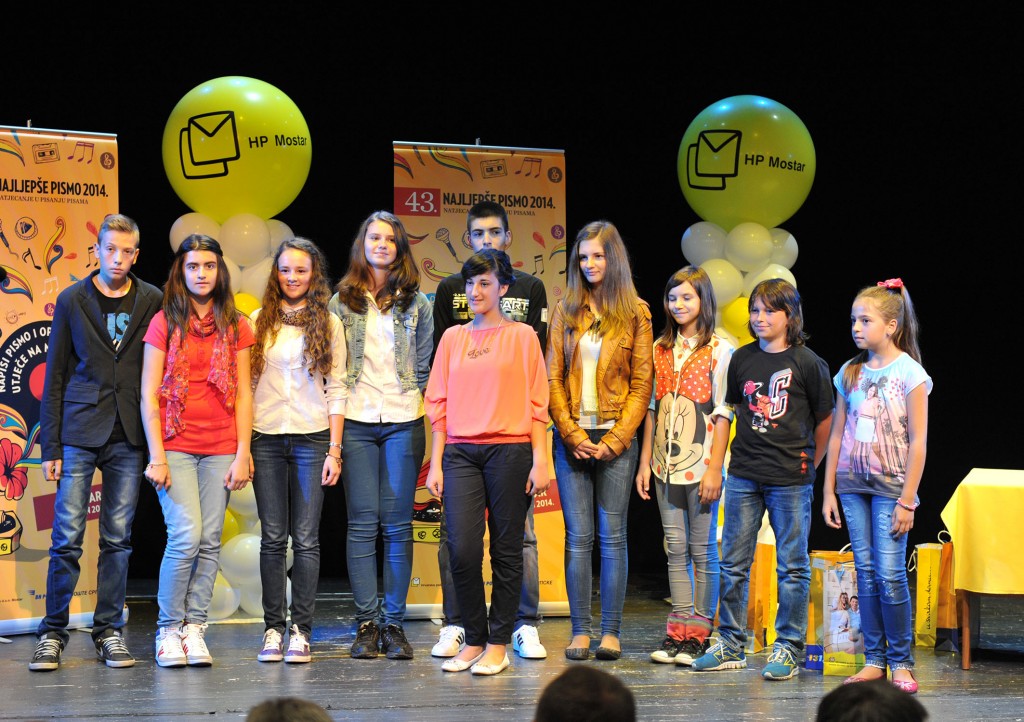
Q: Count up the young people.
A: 10